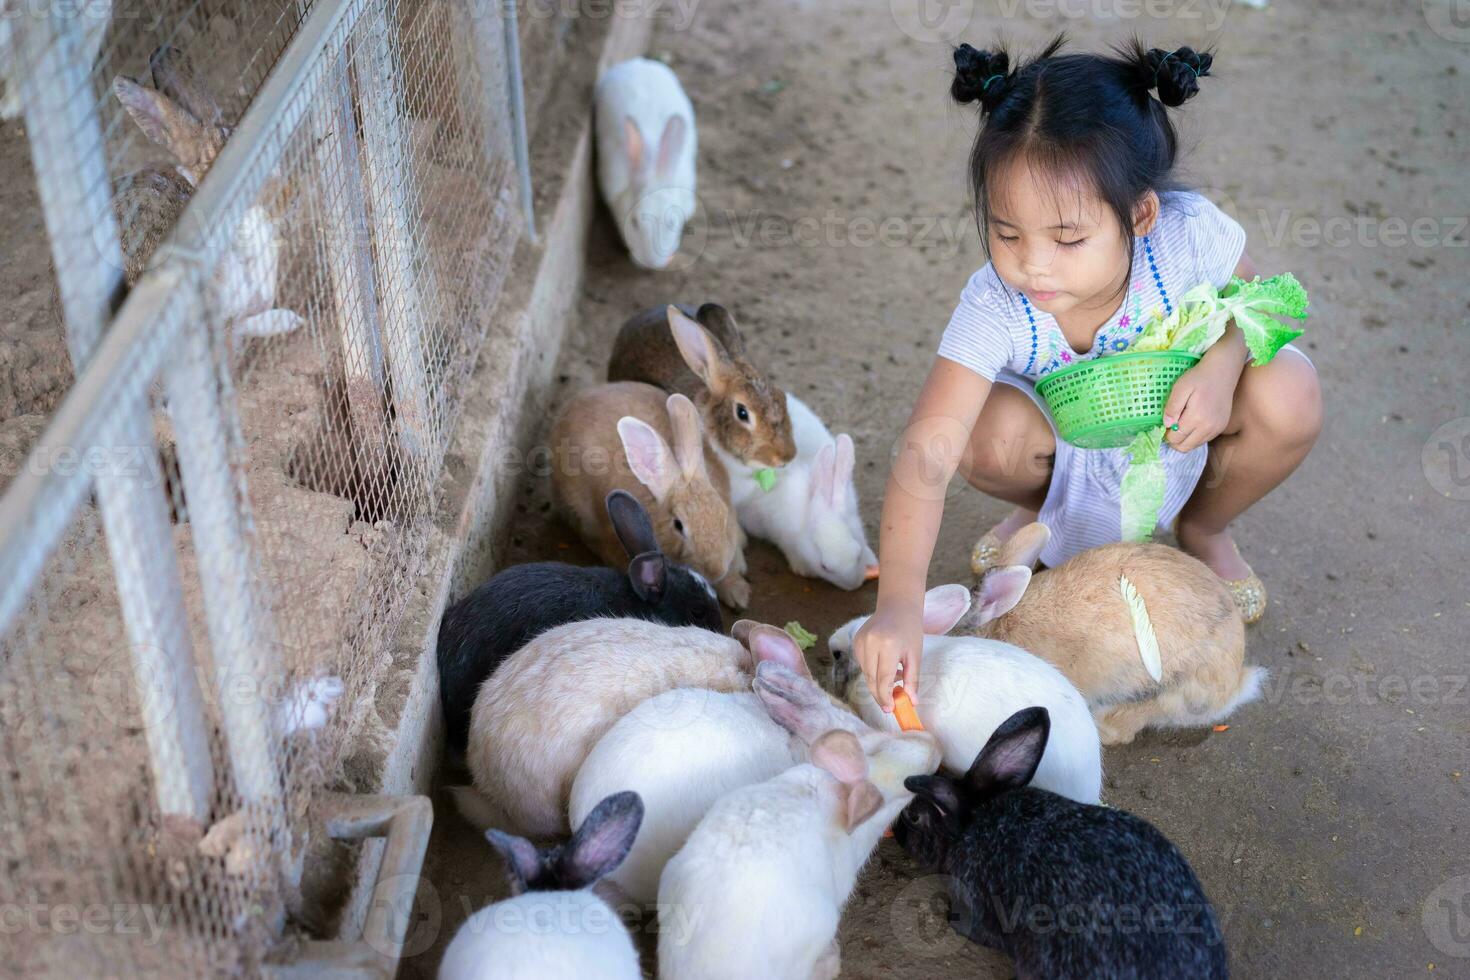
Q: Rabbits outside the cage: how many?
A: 12